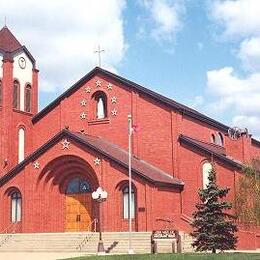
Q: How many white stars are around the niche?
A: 7